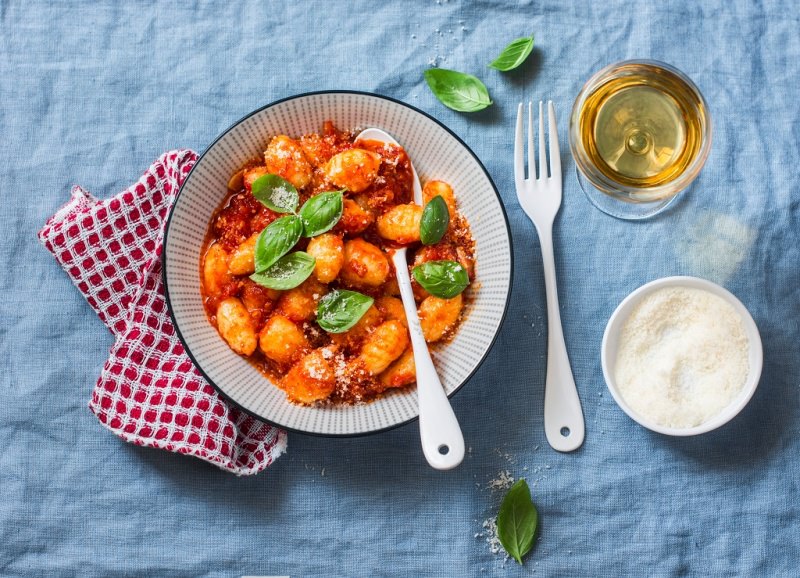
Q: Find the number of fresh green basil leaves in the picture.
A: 10